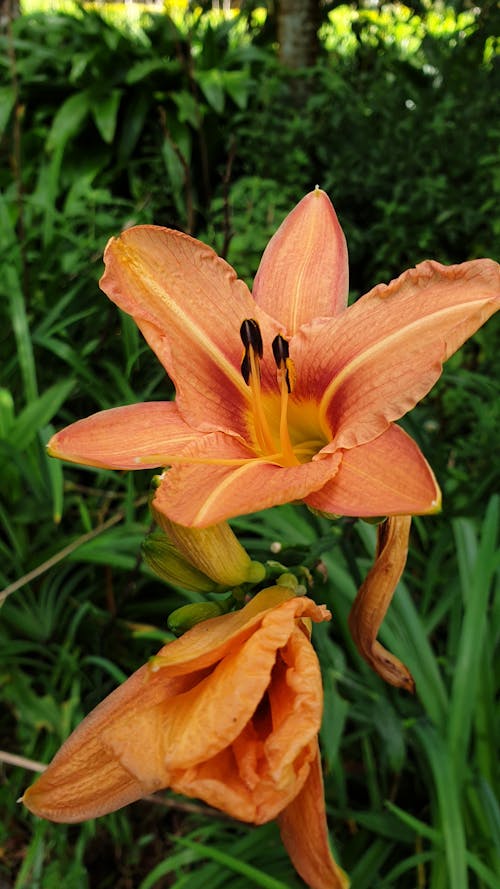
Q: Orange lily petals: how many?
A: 6